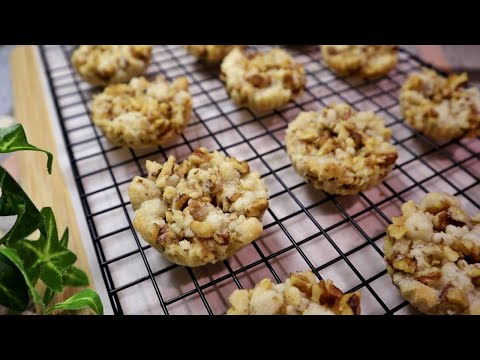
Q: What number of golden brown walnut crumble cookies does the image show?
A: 10